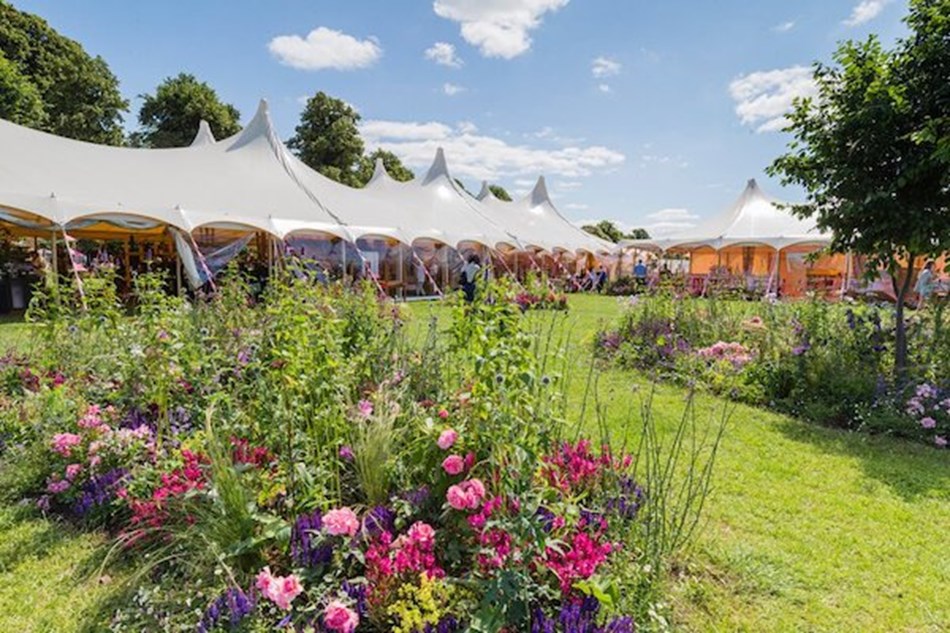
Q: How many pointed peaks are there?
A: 7